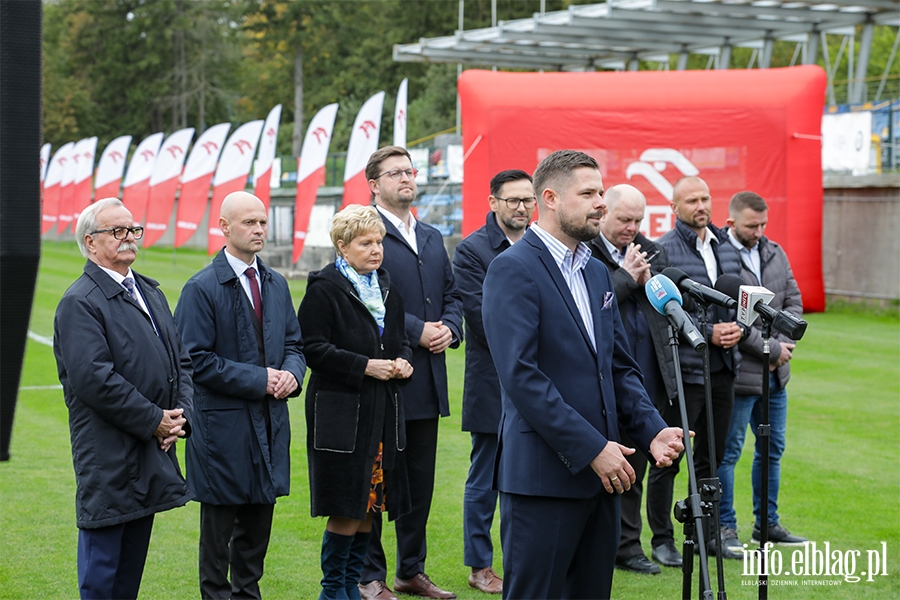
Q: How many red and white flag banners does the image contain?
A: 13